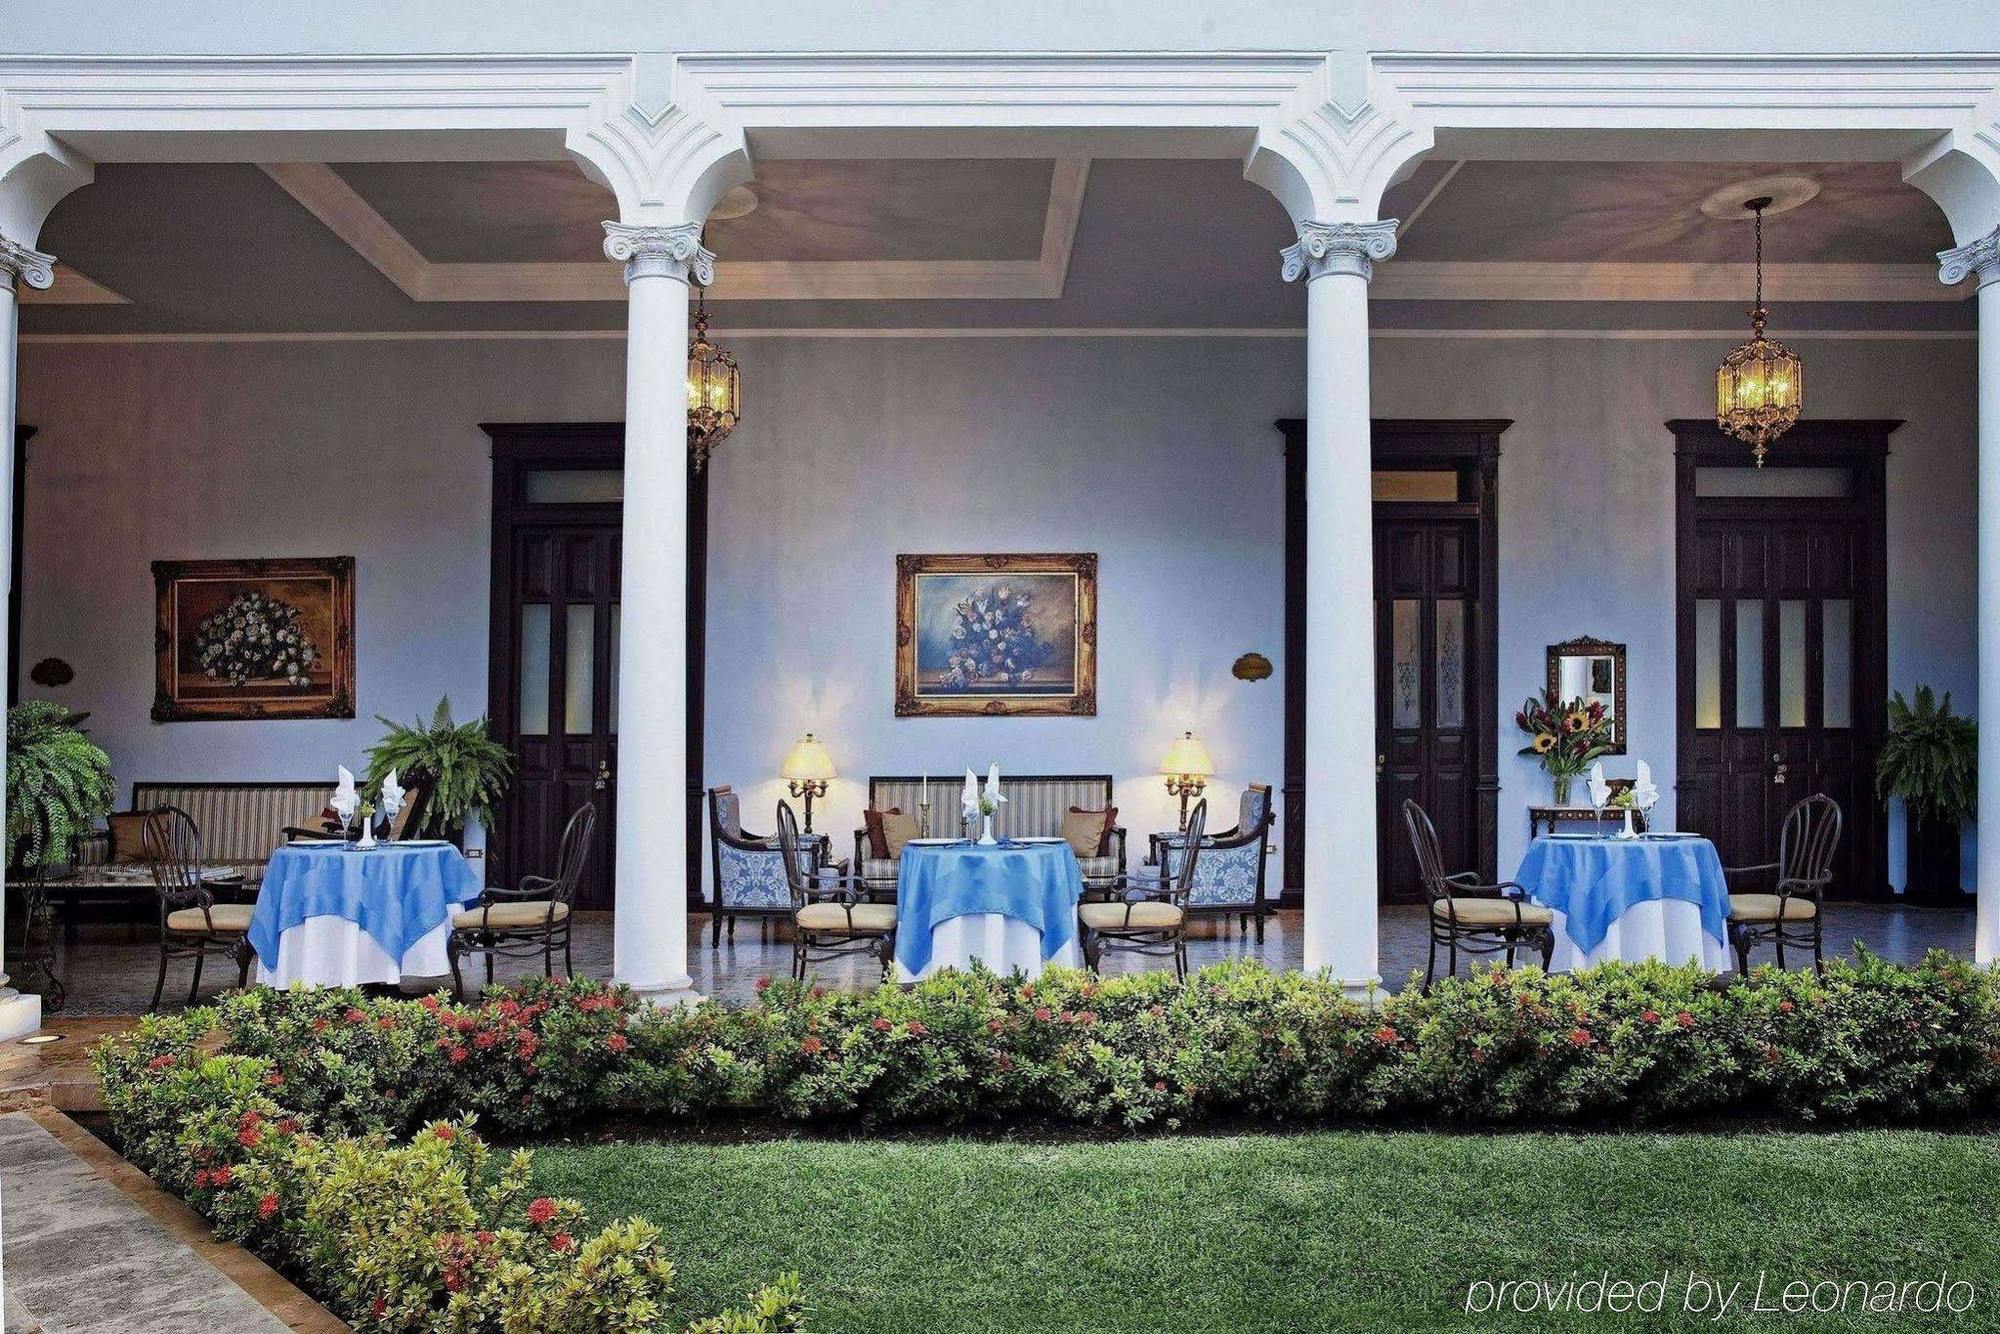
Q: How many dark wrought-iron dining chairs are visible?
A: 6